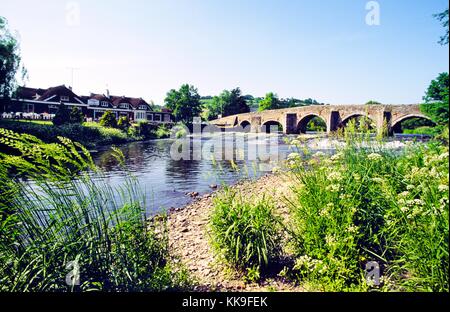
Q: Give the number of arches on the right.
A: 5